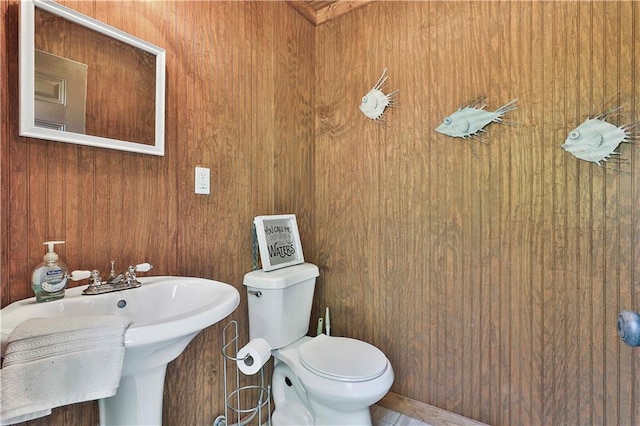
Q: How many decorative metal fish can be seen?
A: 3